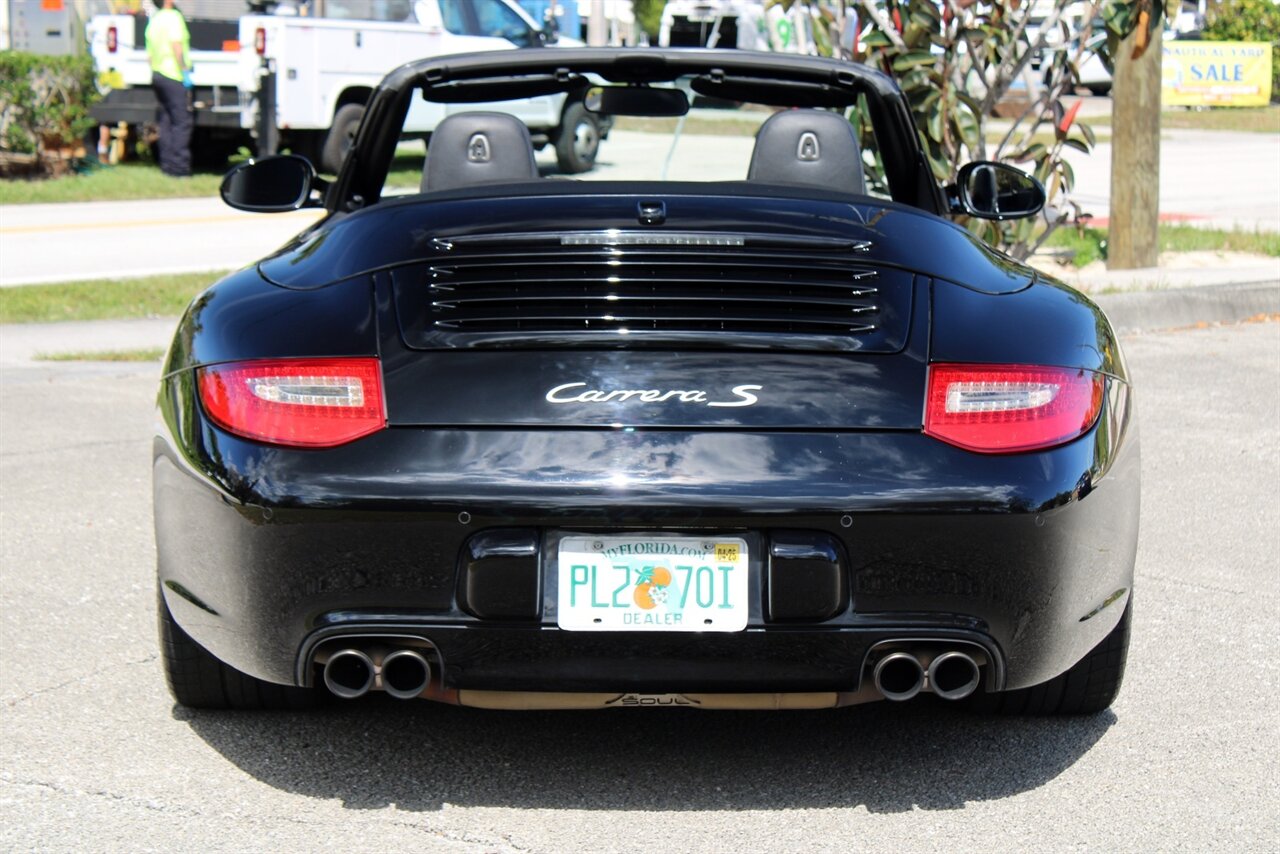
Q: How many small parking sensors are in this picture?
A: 4